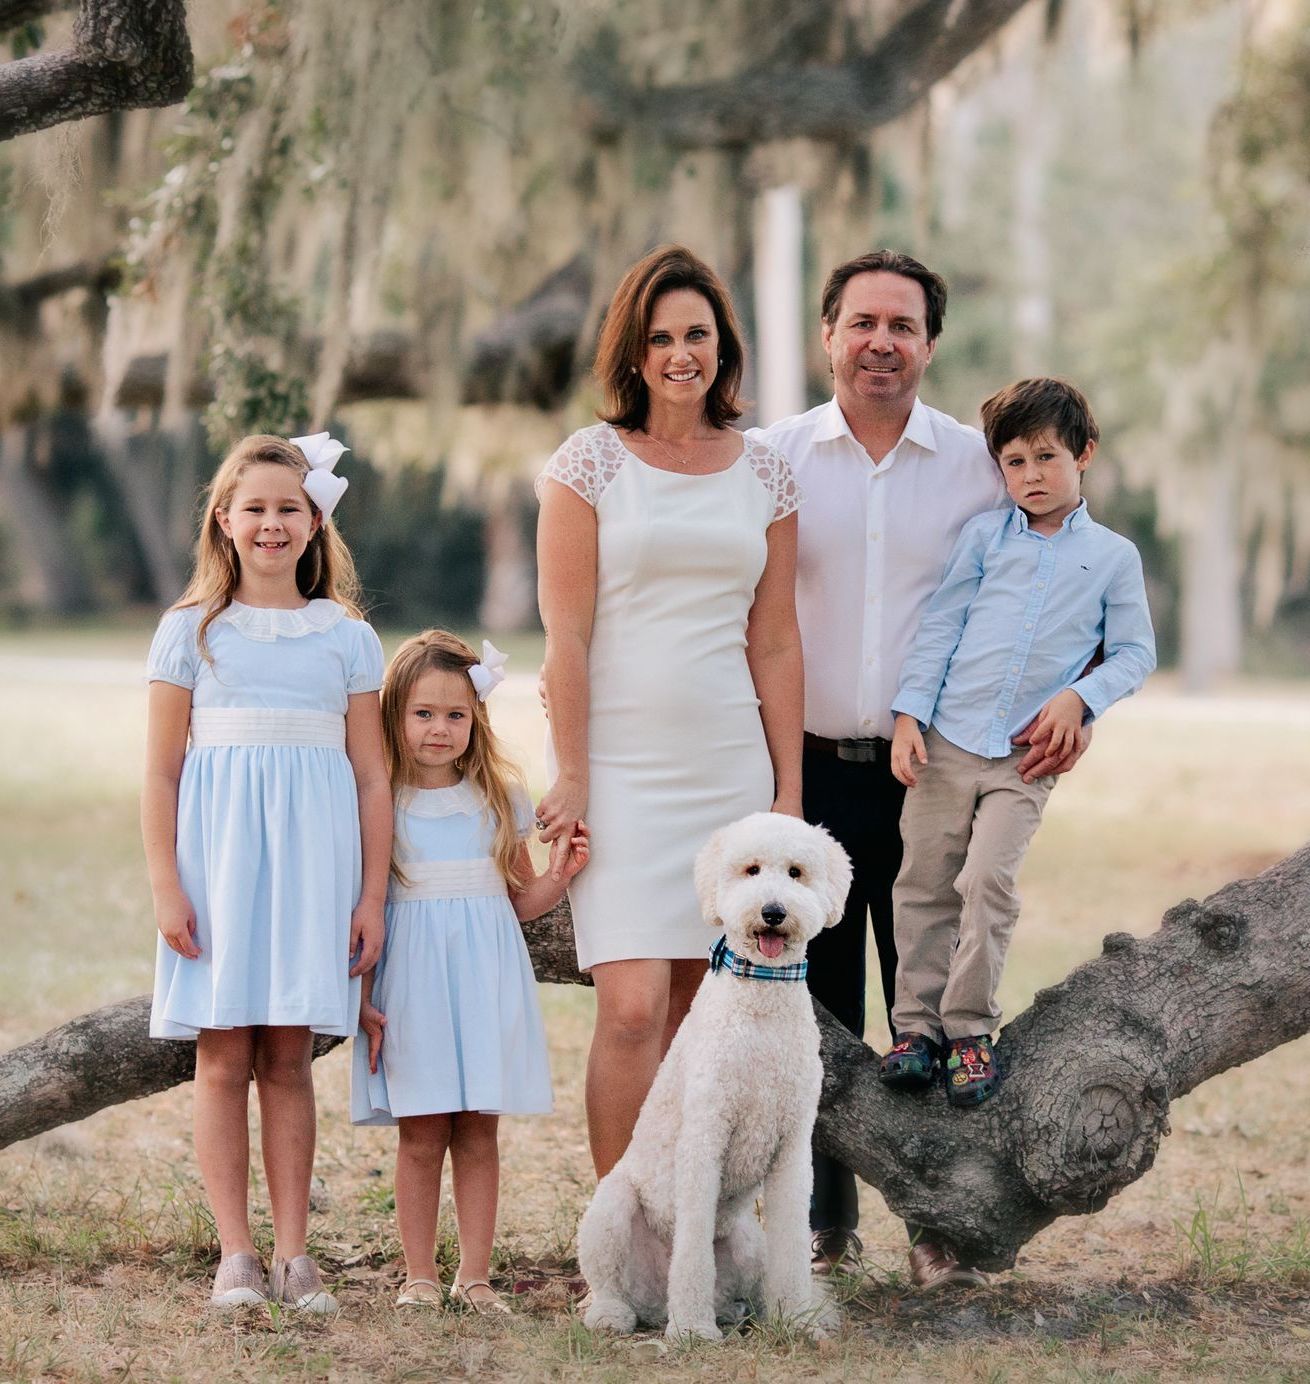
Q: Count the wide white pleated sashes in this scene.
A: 2